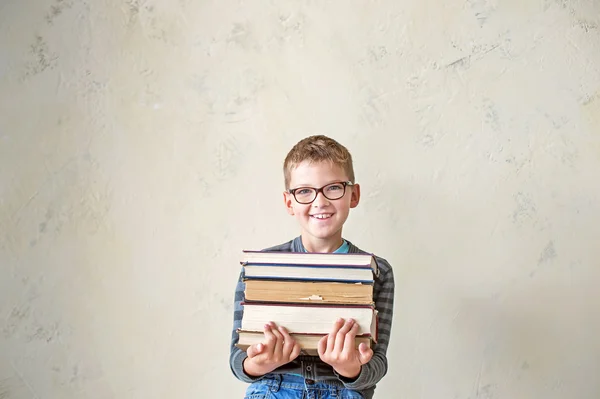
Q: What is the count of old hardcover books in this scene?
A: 5